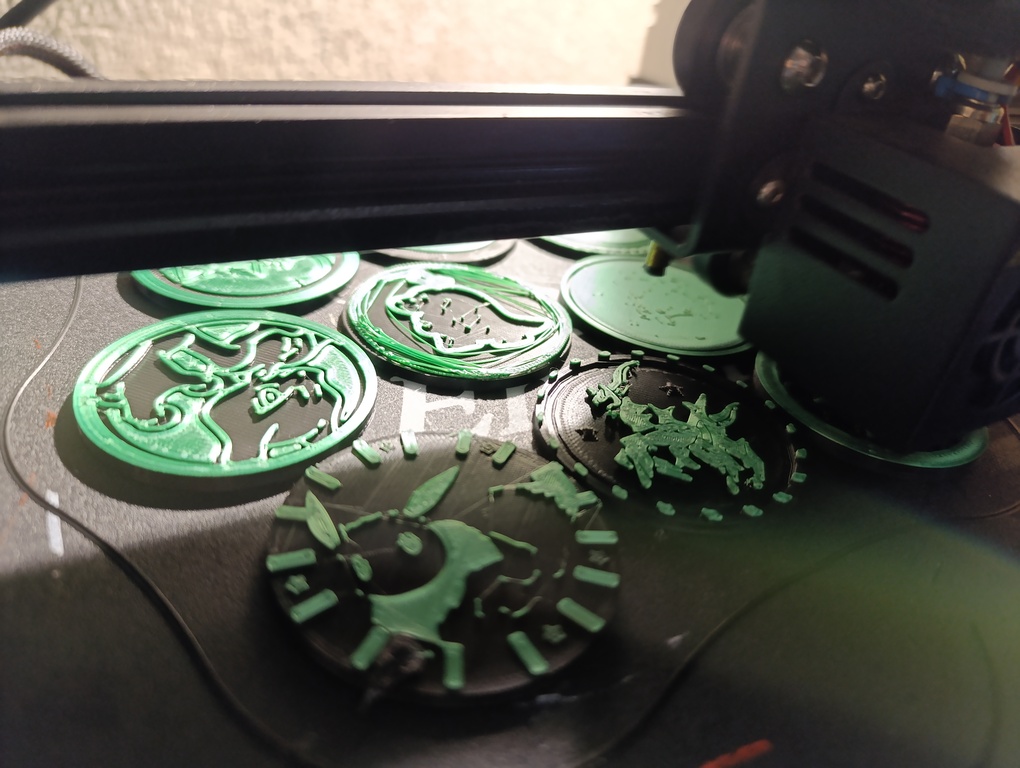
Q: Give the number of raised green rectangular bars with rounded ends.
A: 14